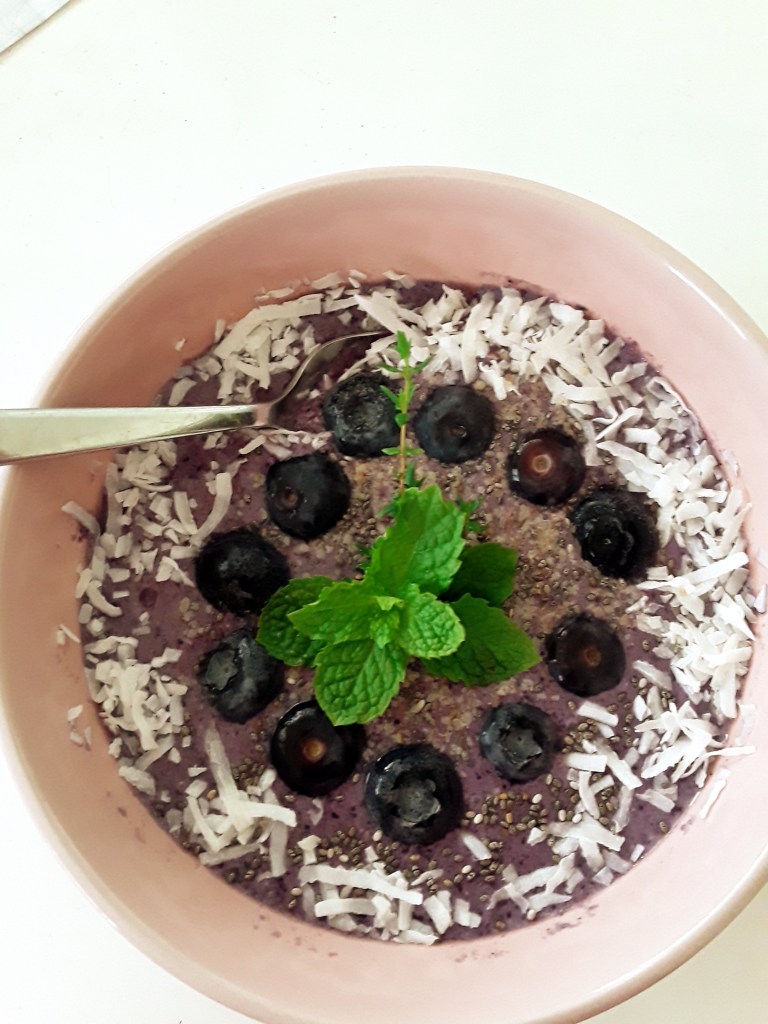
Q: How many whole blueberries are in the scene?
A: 11